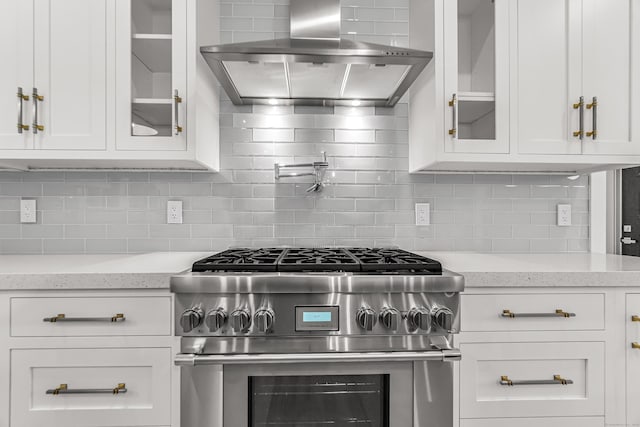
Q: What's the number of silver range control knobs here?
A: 8